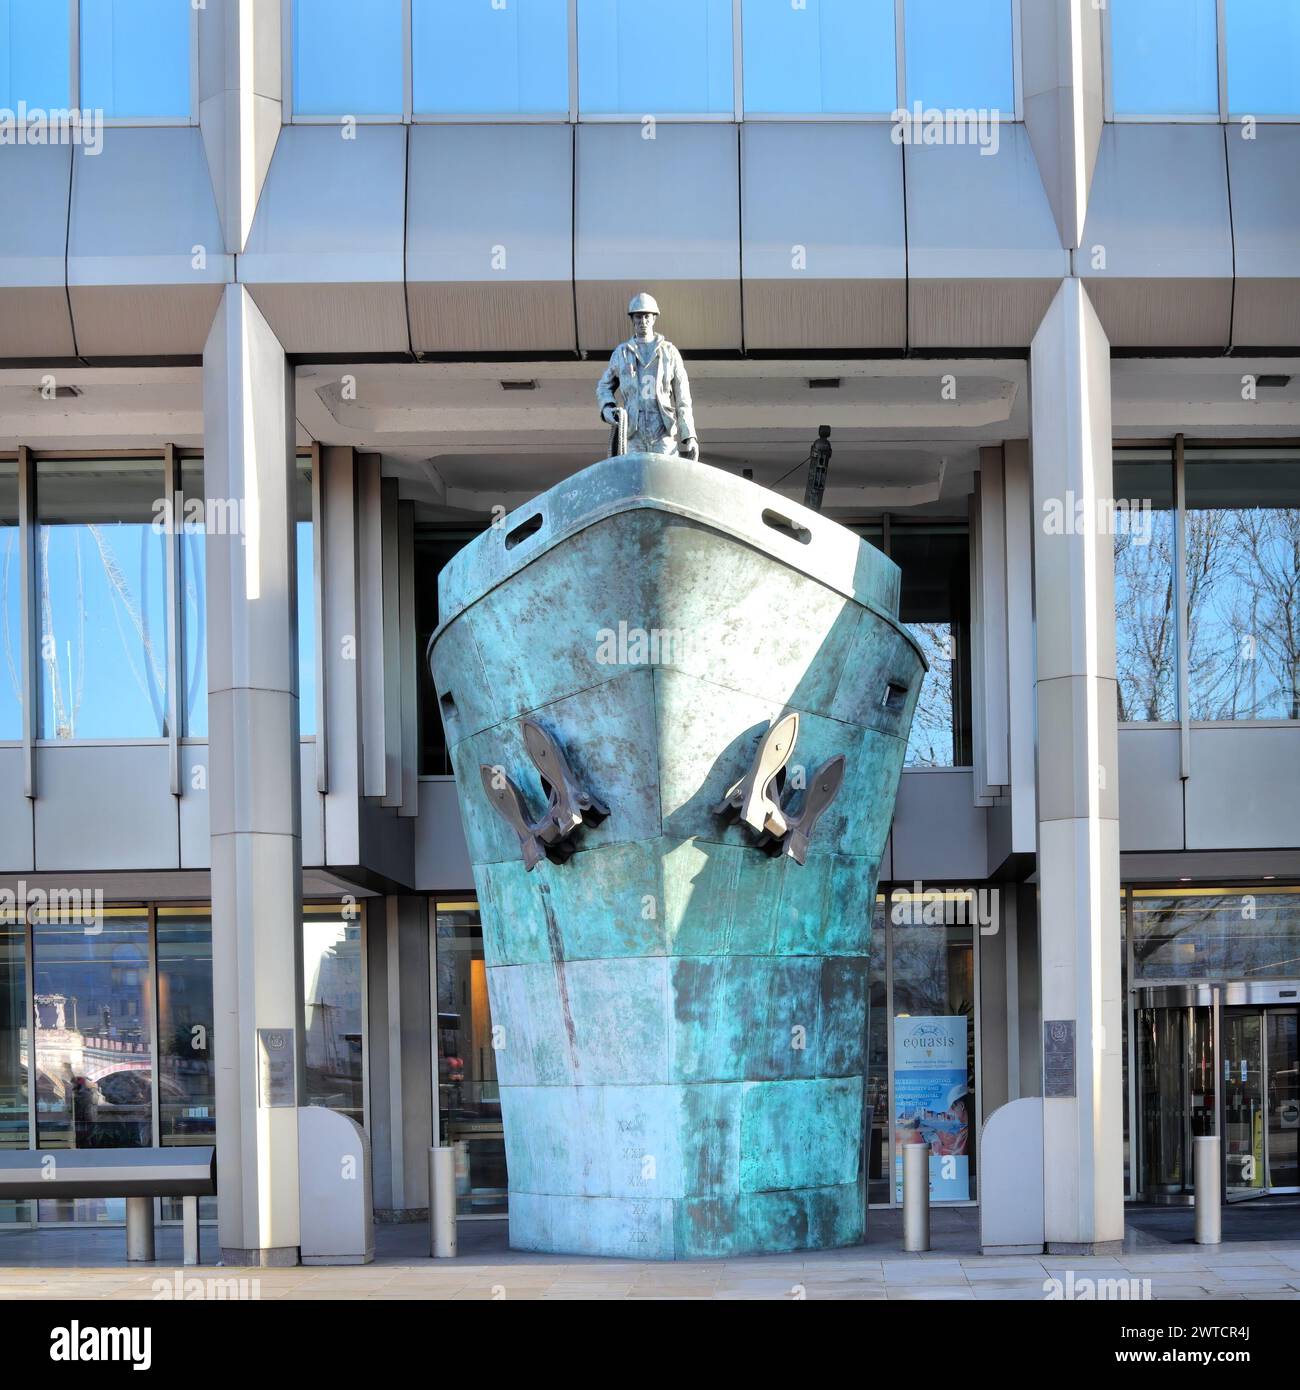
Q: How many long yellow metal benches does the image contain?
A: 0